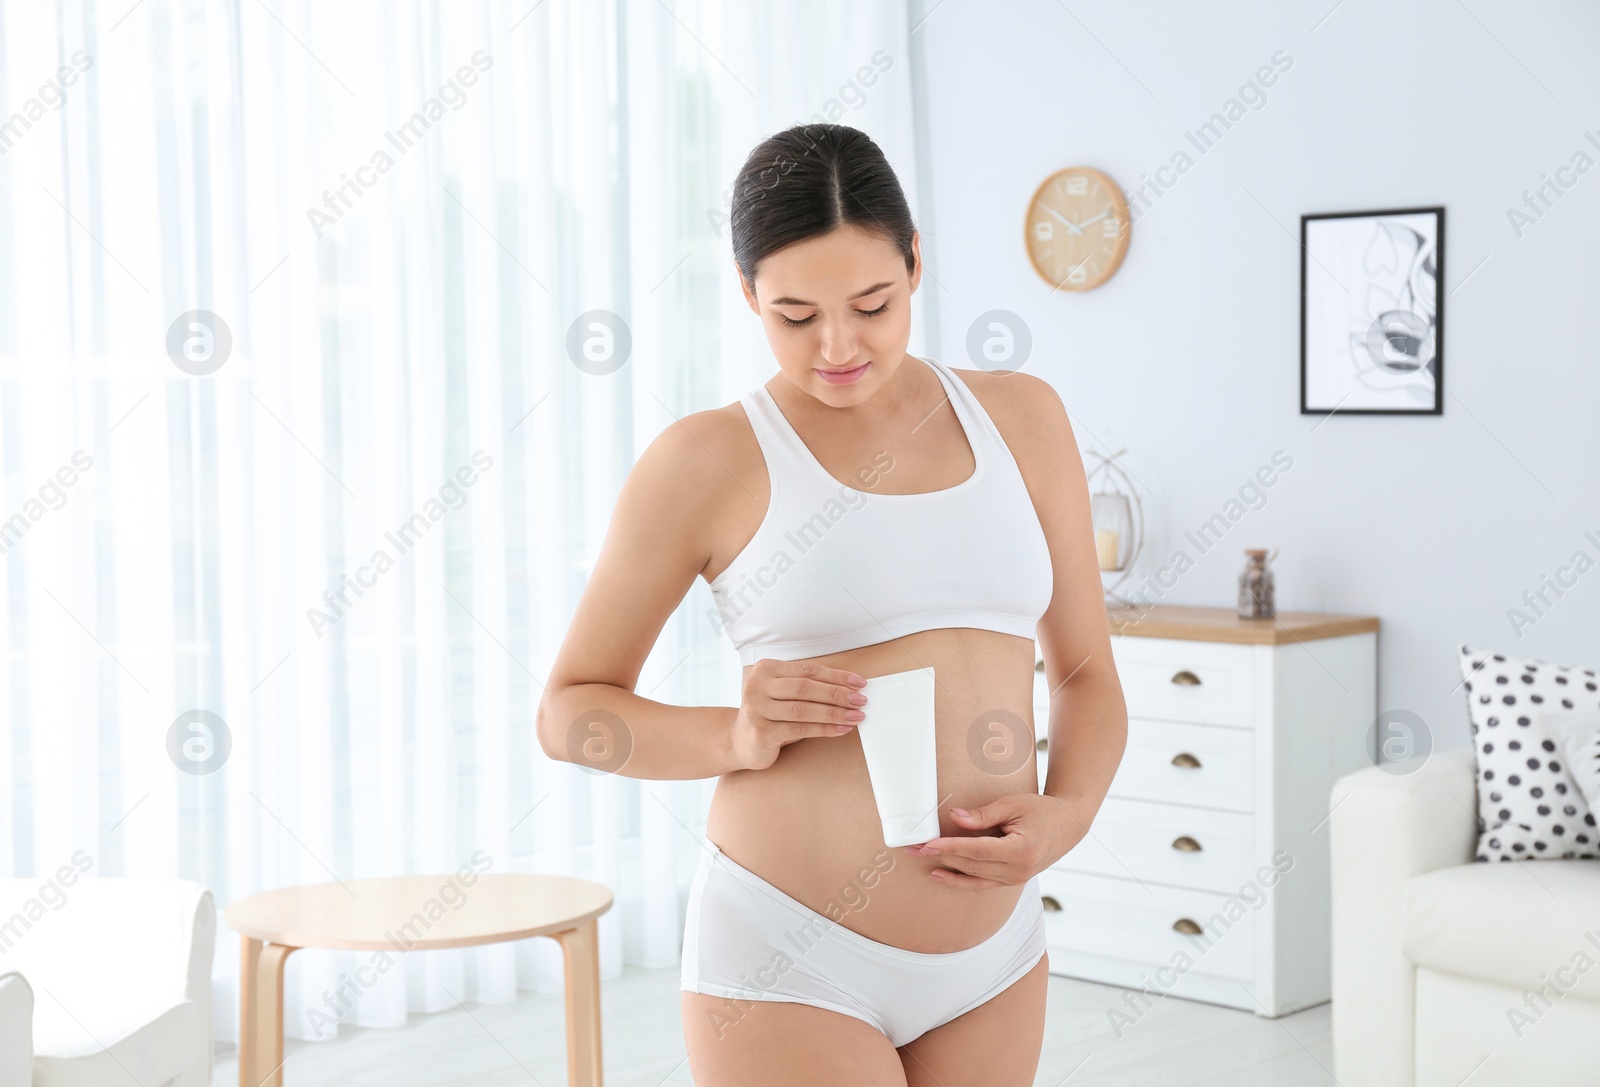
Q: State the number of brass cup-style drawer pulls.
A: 7